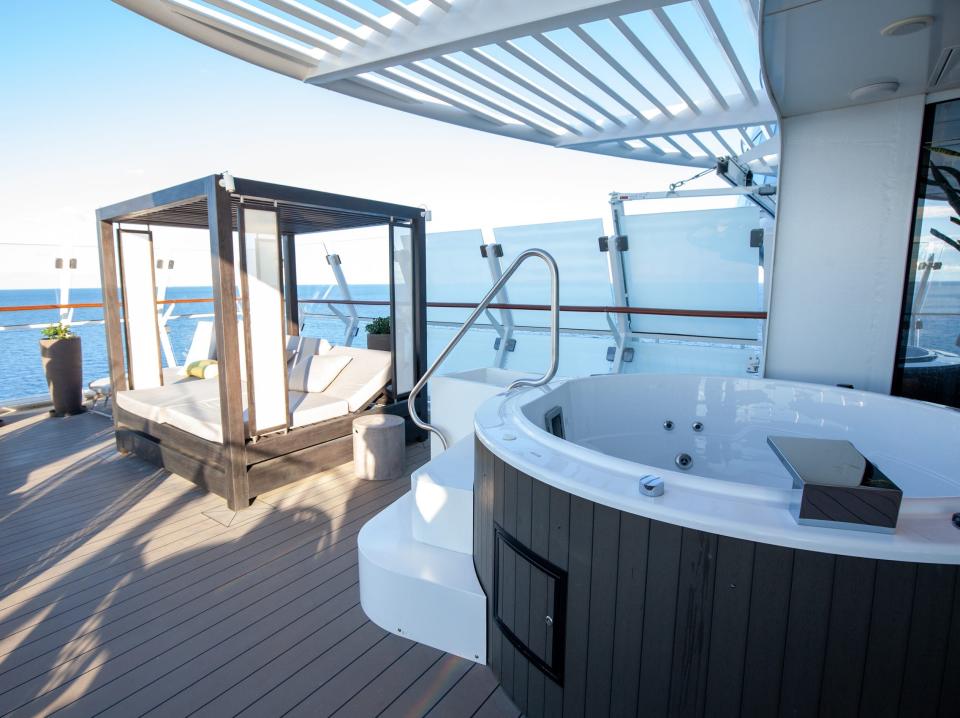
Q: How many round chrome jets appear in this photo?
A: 3